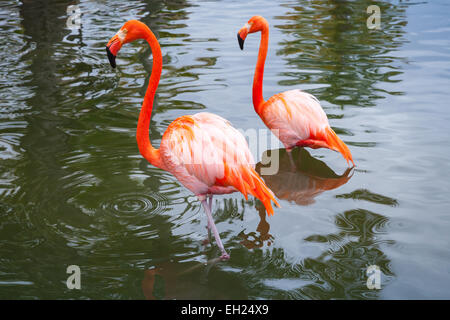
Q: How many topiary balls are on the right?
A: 0